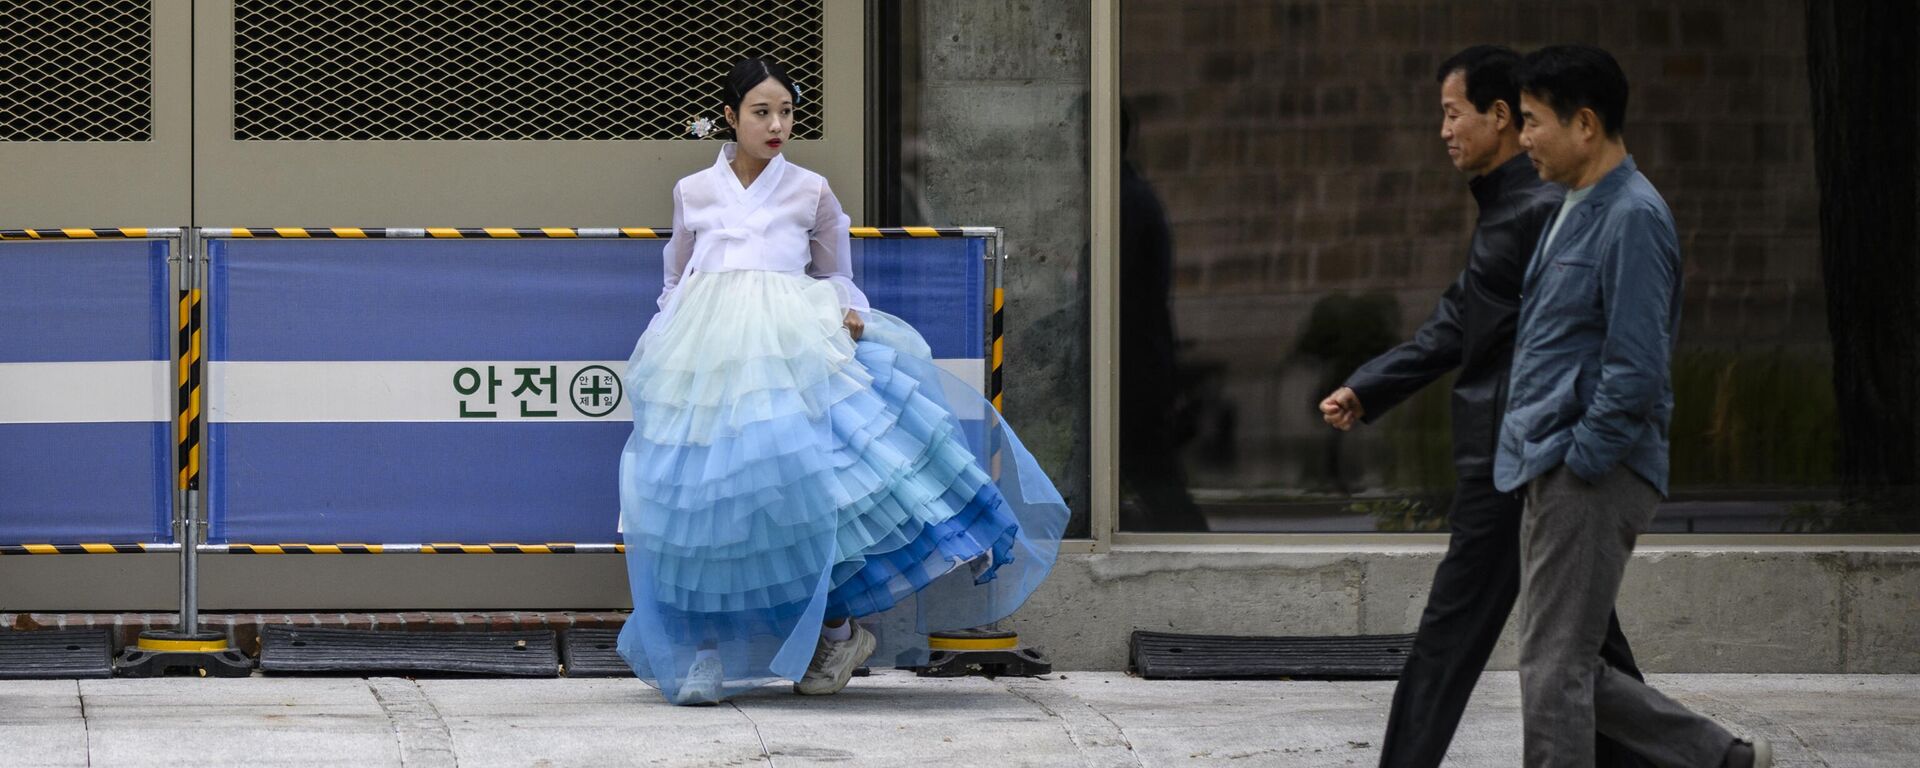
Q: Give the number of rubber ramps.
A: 4